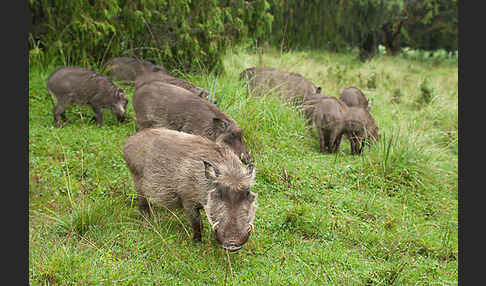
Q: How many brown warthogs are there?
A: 9